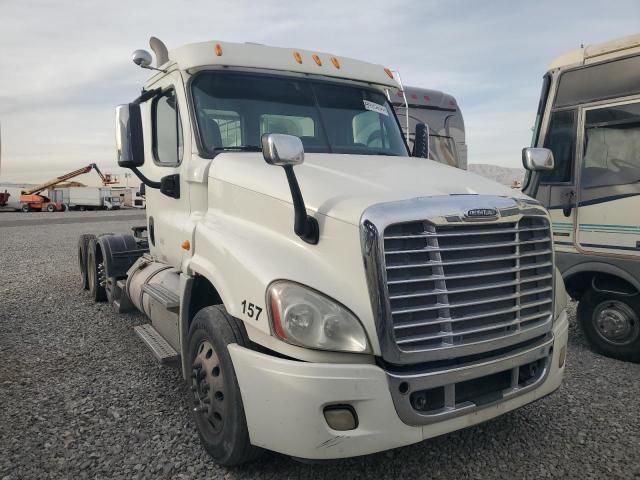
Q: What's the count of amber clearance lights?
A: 5